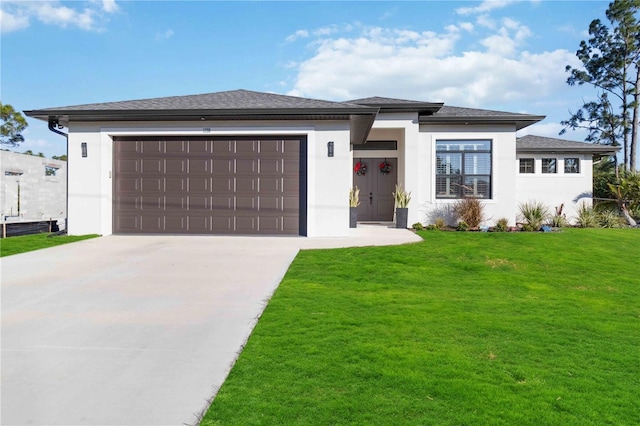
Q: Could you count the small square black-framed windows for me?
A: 3